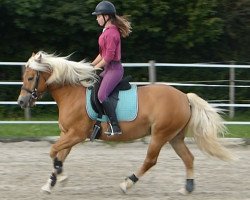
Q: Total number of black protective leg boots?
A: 4